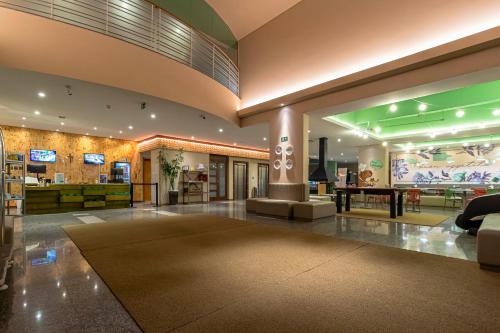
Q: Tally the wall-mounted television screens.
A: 2